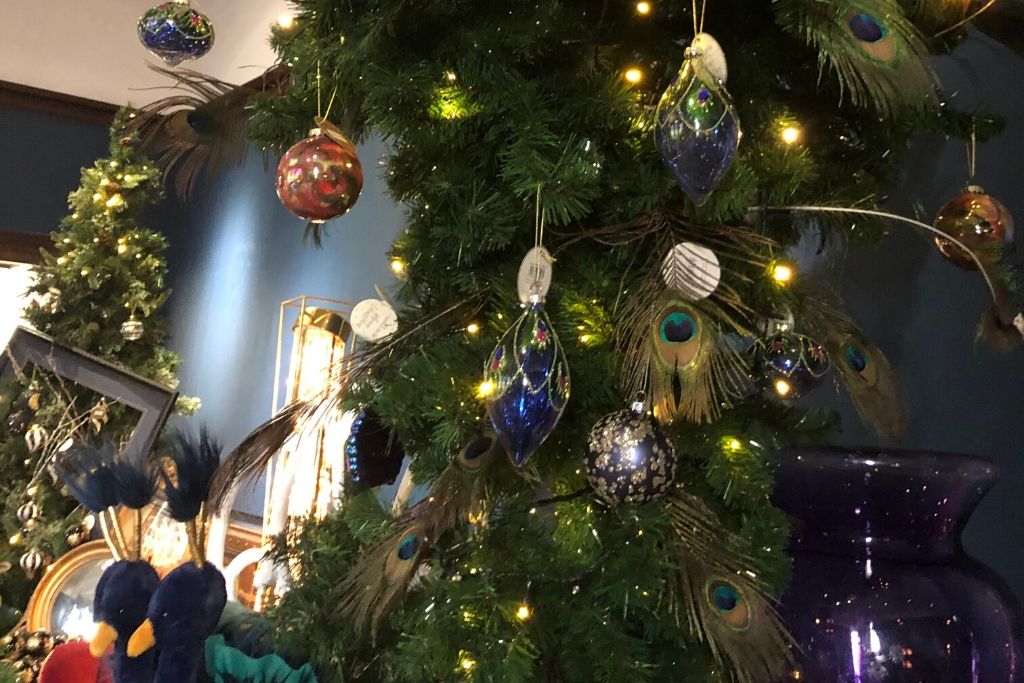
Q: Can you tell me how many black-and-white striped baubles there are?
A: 3